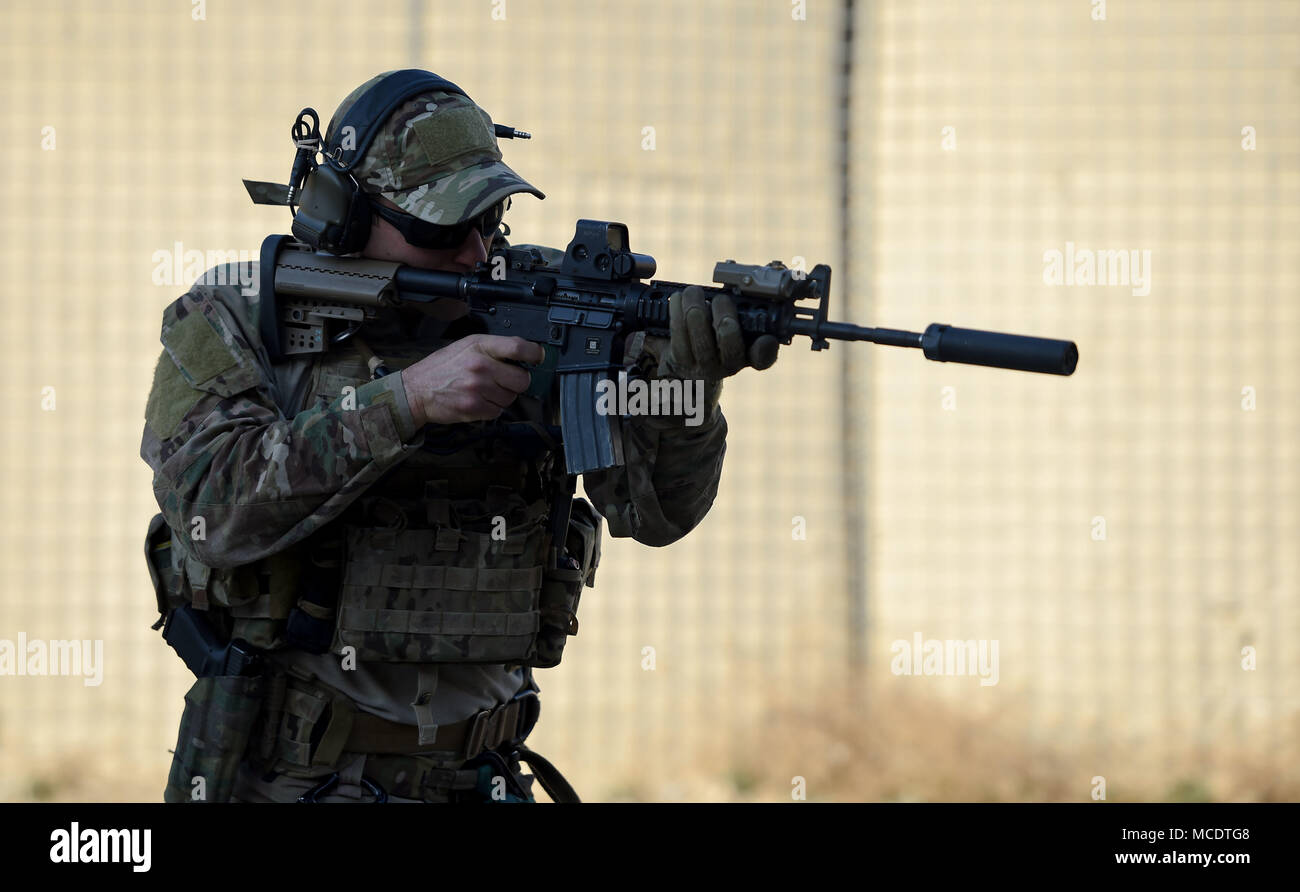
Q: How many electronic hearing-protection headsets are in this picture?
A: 1